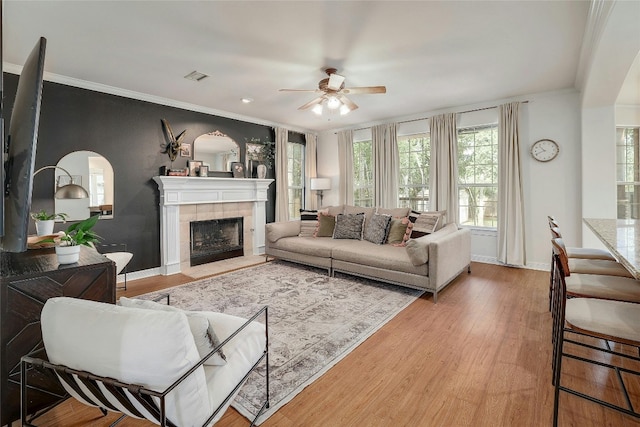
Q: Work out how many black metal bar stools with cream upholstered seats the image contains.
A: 4